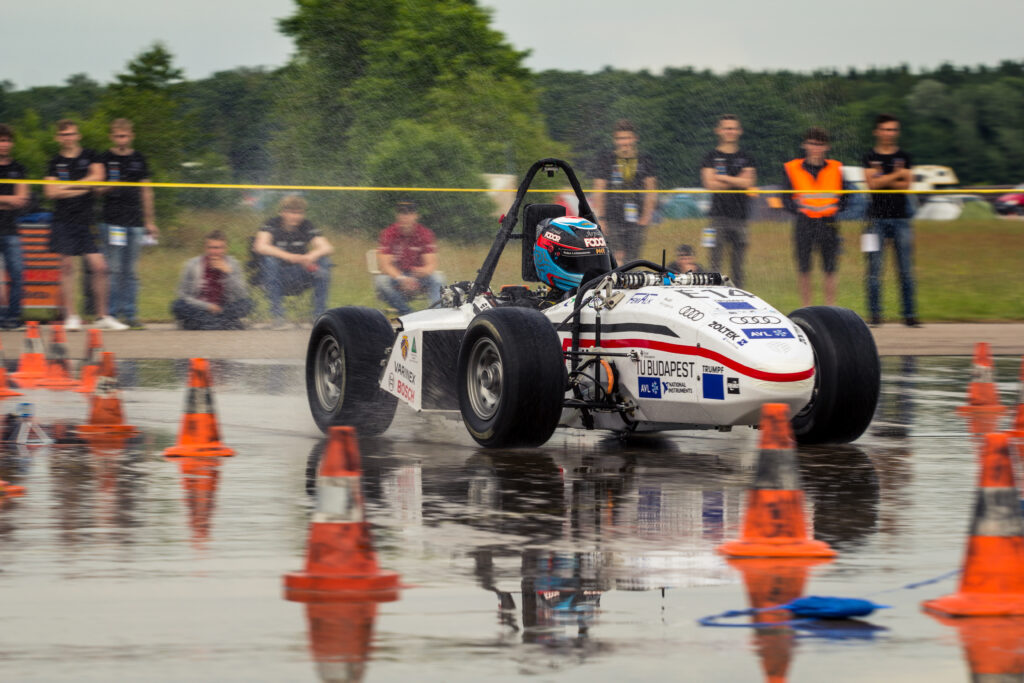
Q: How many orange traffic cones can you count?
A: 12